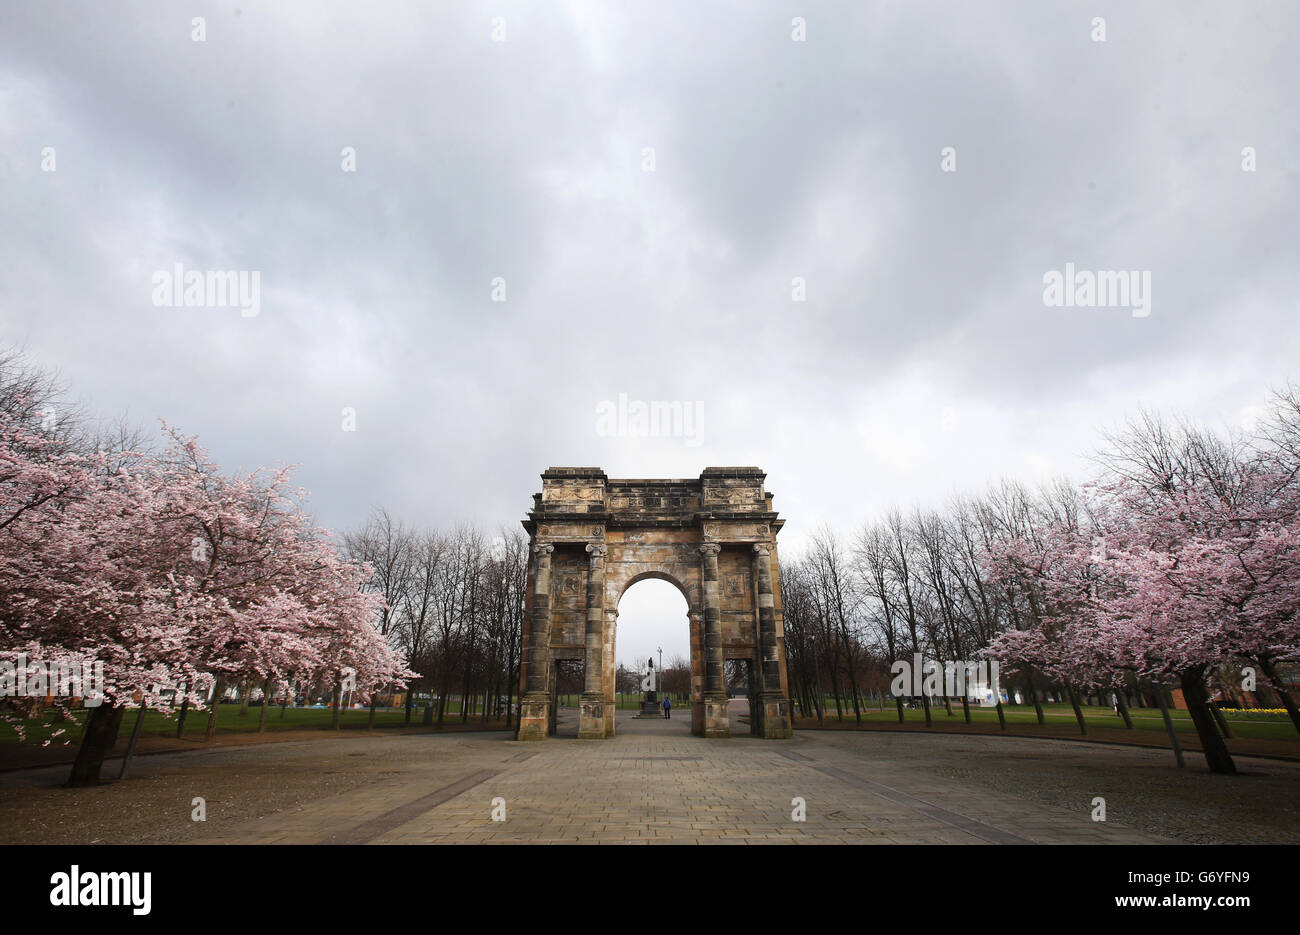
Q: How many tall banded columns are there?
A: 4